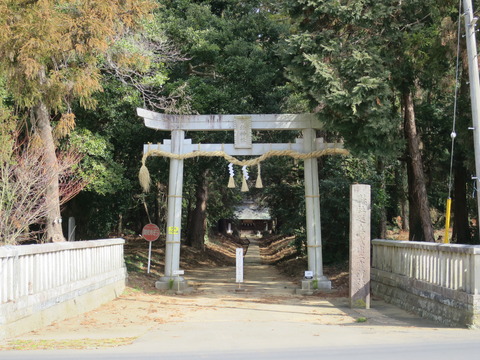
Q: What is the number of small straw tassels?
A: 3